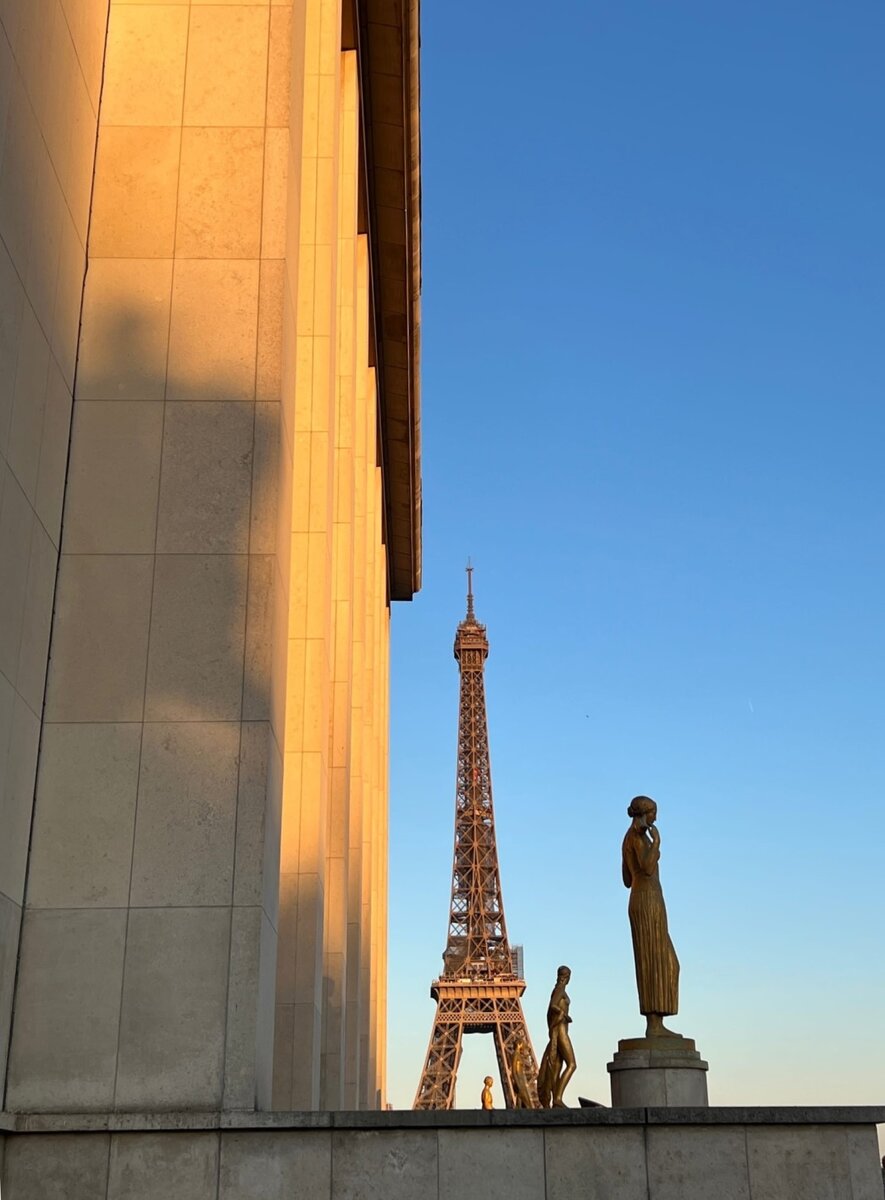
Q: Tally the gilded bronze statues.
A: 4